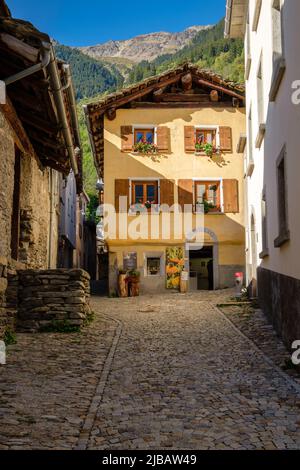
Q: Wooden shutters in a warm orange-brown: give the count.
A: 8